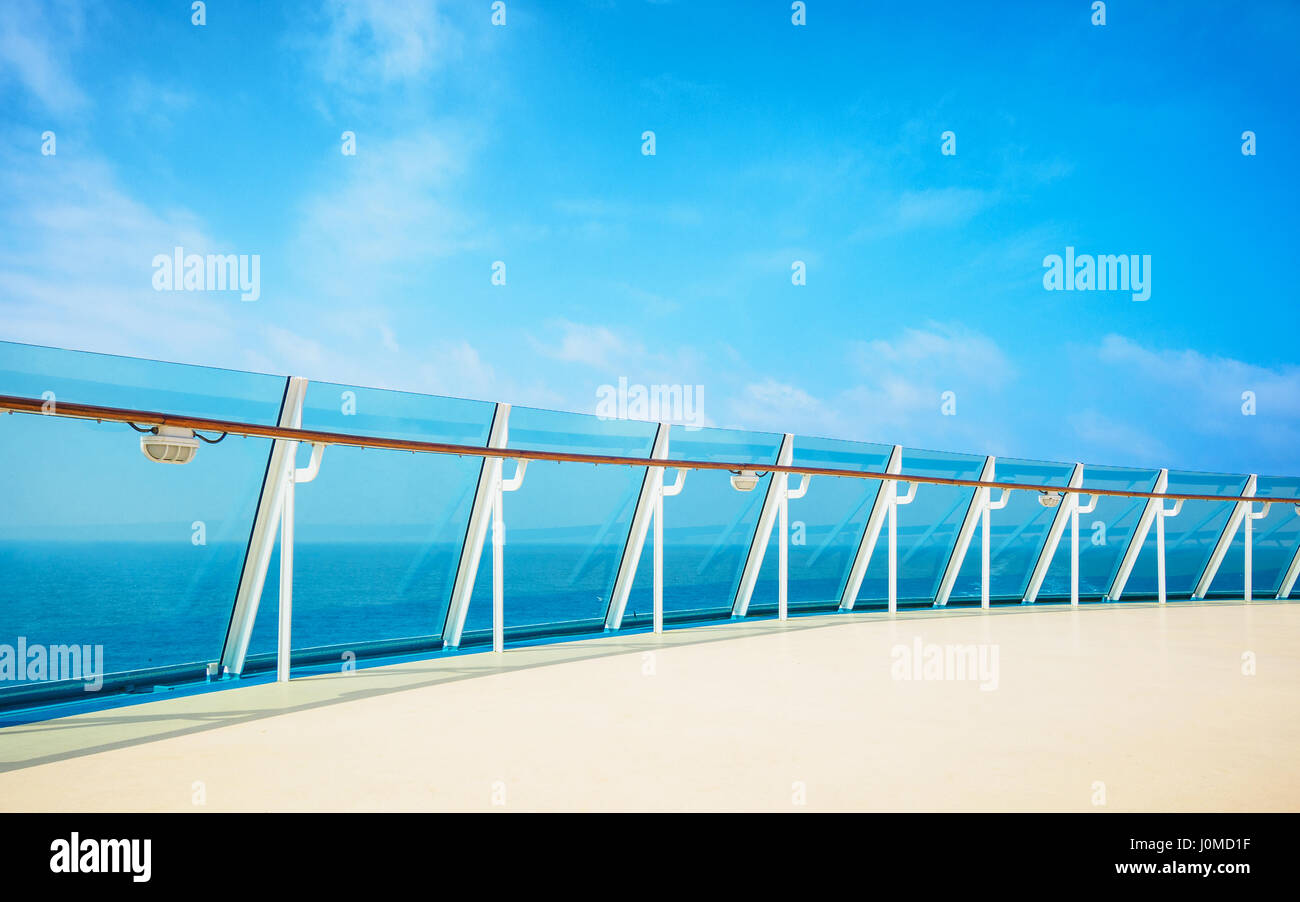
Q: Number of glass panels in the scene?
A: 10